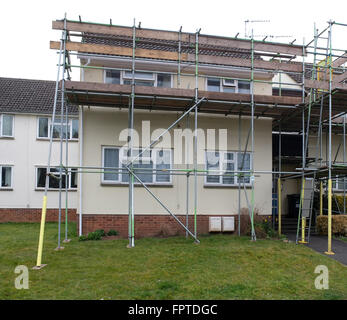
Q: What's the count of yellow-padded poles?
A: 5